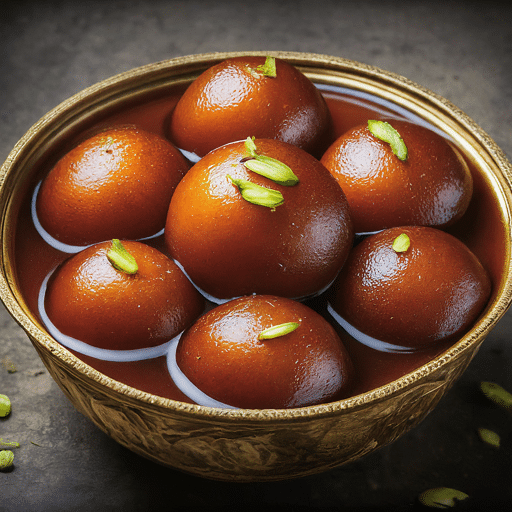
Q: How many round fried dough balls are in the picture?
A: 7